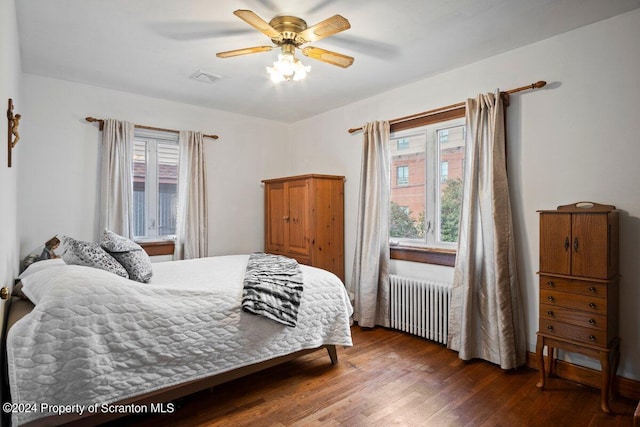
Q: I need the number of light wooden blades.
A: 4